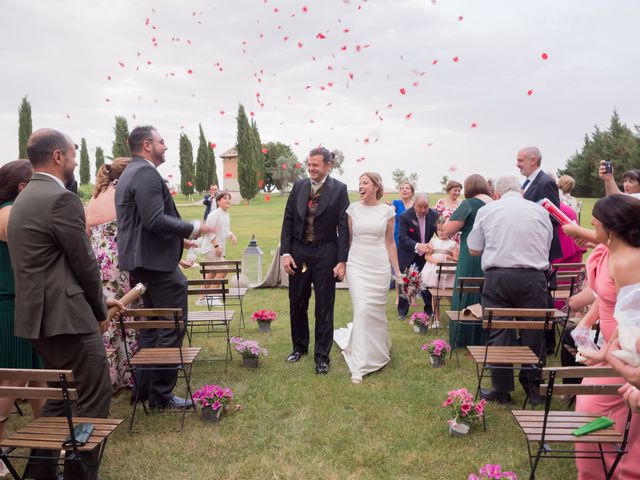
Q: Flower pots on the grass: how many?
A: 7